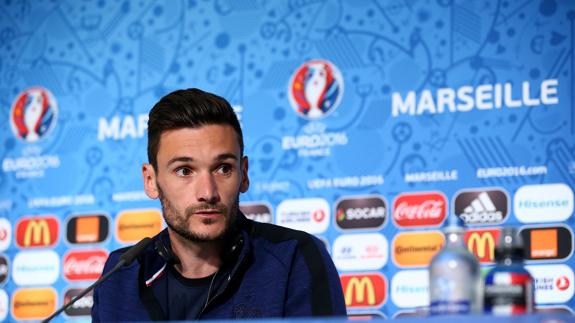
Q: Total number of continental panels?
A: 3